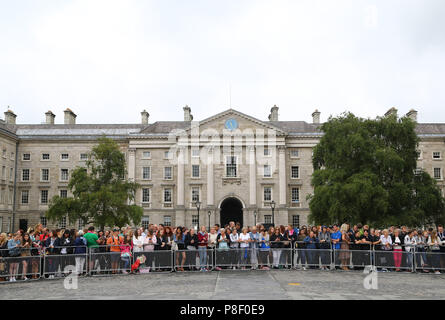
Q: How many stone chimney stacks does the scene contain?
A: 9